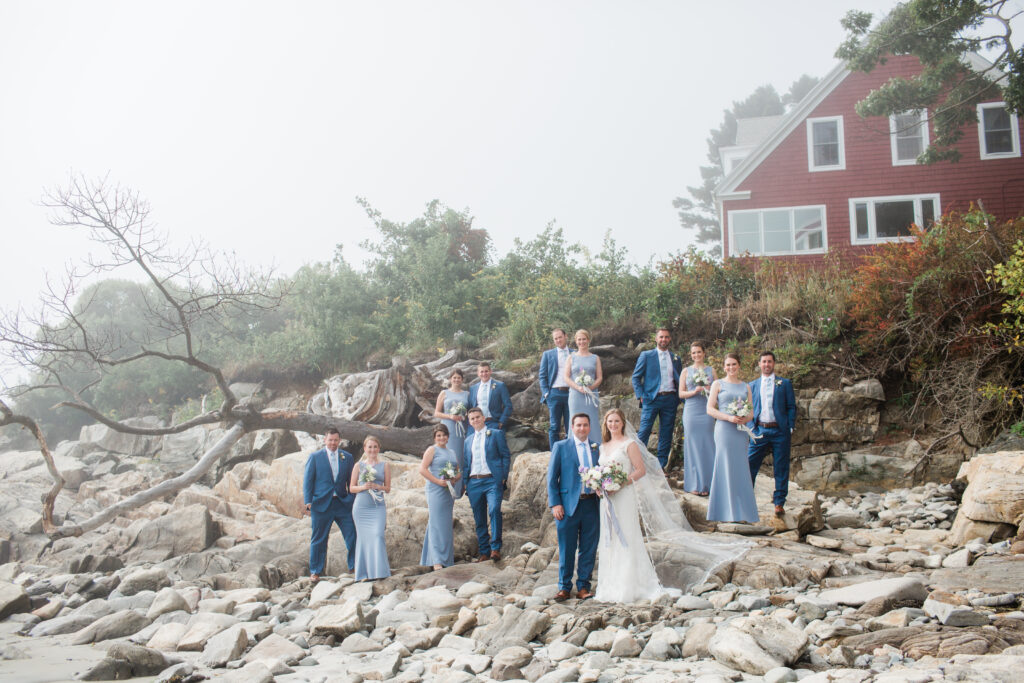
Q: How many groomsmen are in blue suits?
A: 6